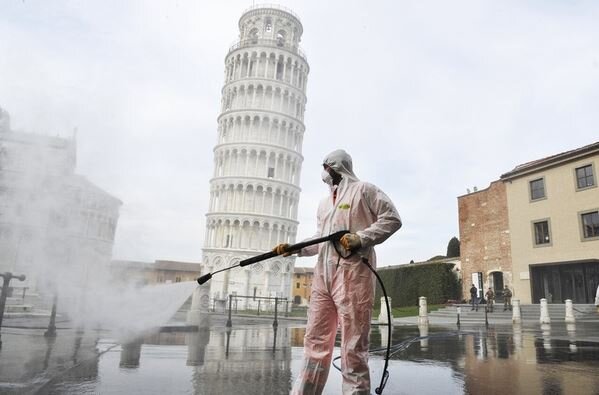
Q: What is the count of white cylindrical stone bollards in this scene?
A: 5